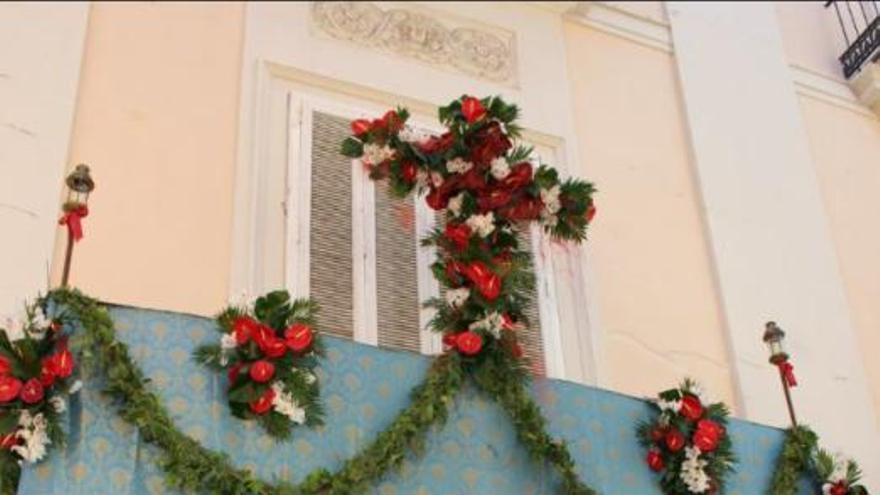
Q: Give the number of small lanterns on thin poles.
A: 2